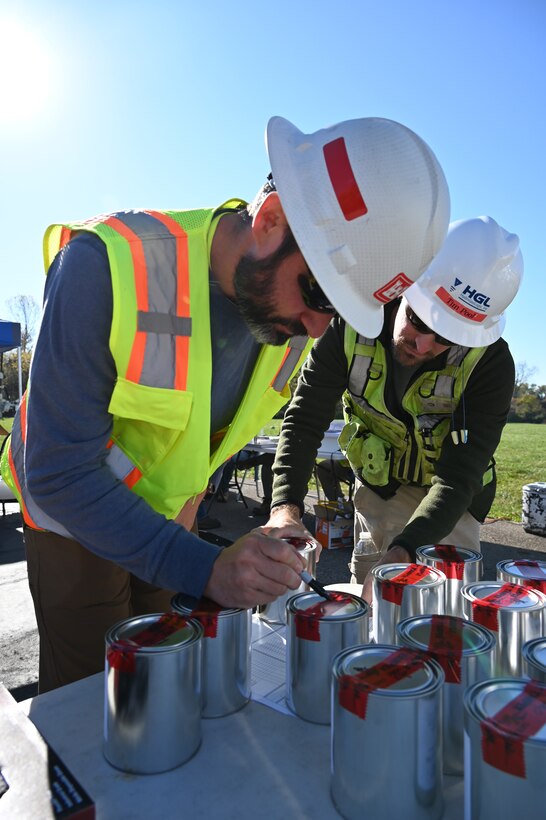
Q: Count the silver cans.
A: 12